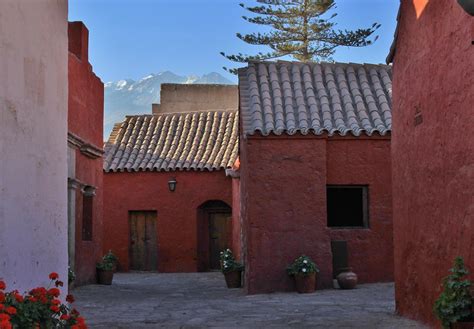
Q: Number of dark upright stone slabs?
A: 1